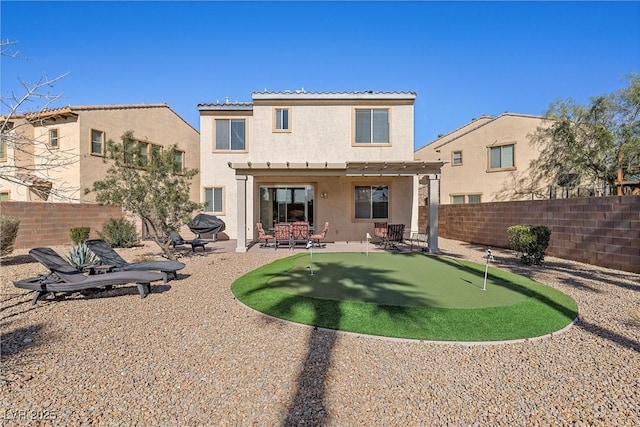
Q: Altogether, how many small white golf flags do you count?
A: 3